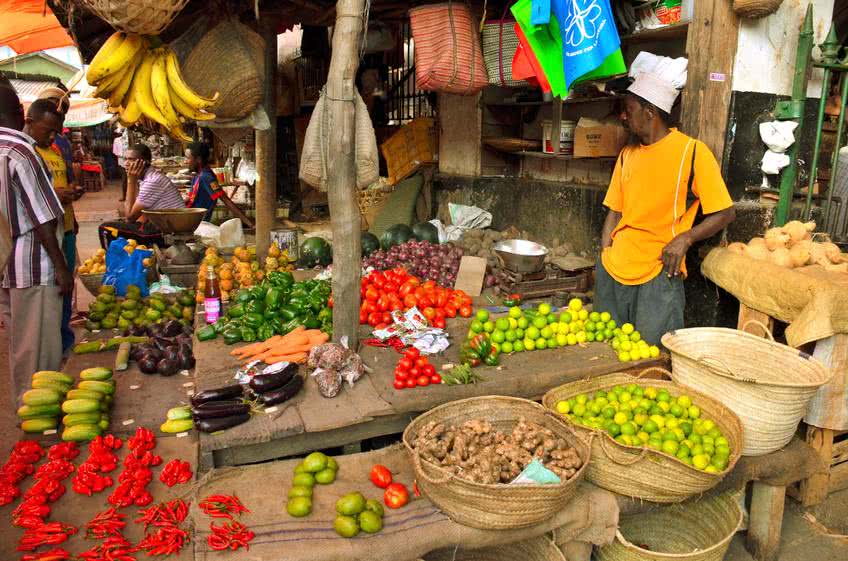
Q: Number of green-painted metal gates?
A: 1